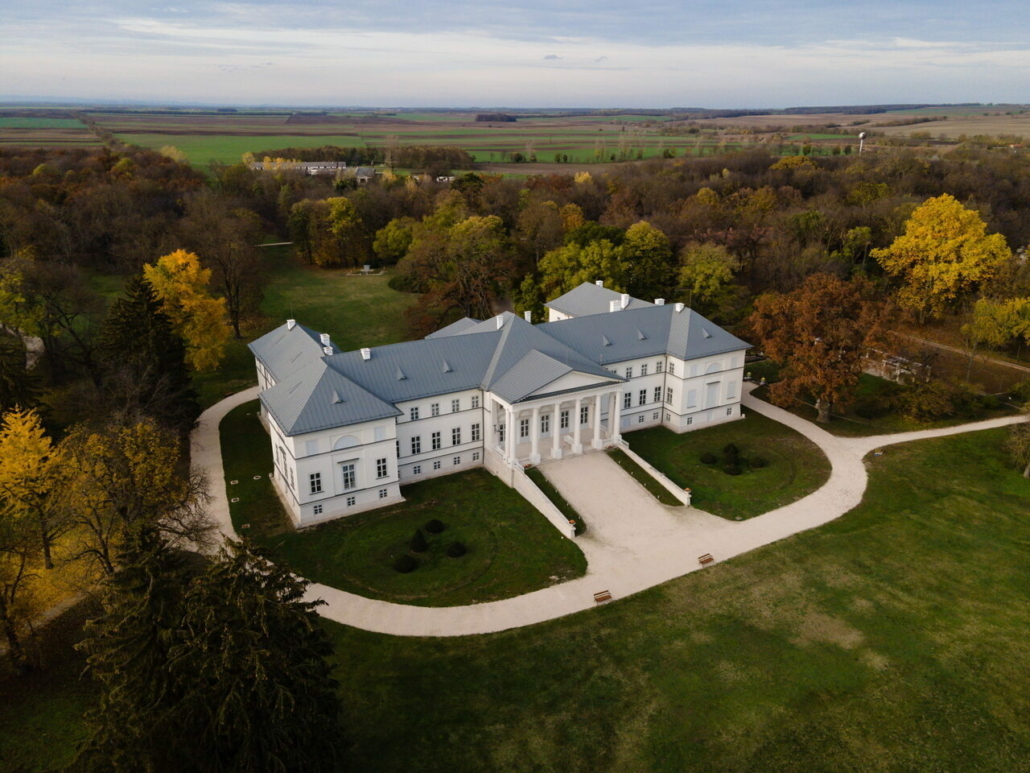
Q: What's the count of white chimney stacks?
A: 11